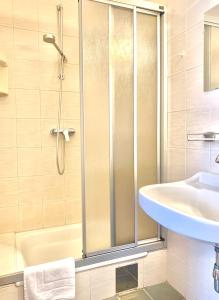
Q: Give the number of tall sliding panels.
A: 3